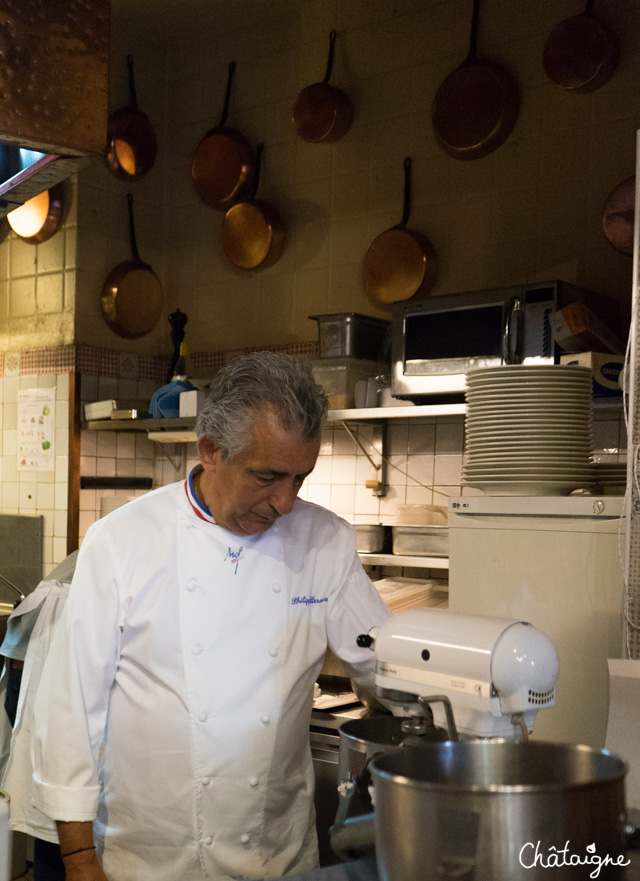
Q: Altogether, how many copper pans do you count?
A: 10